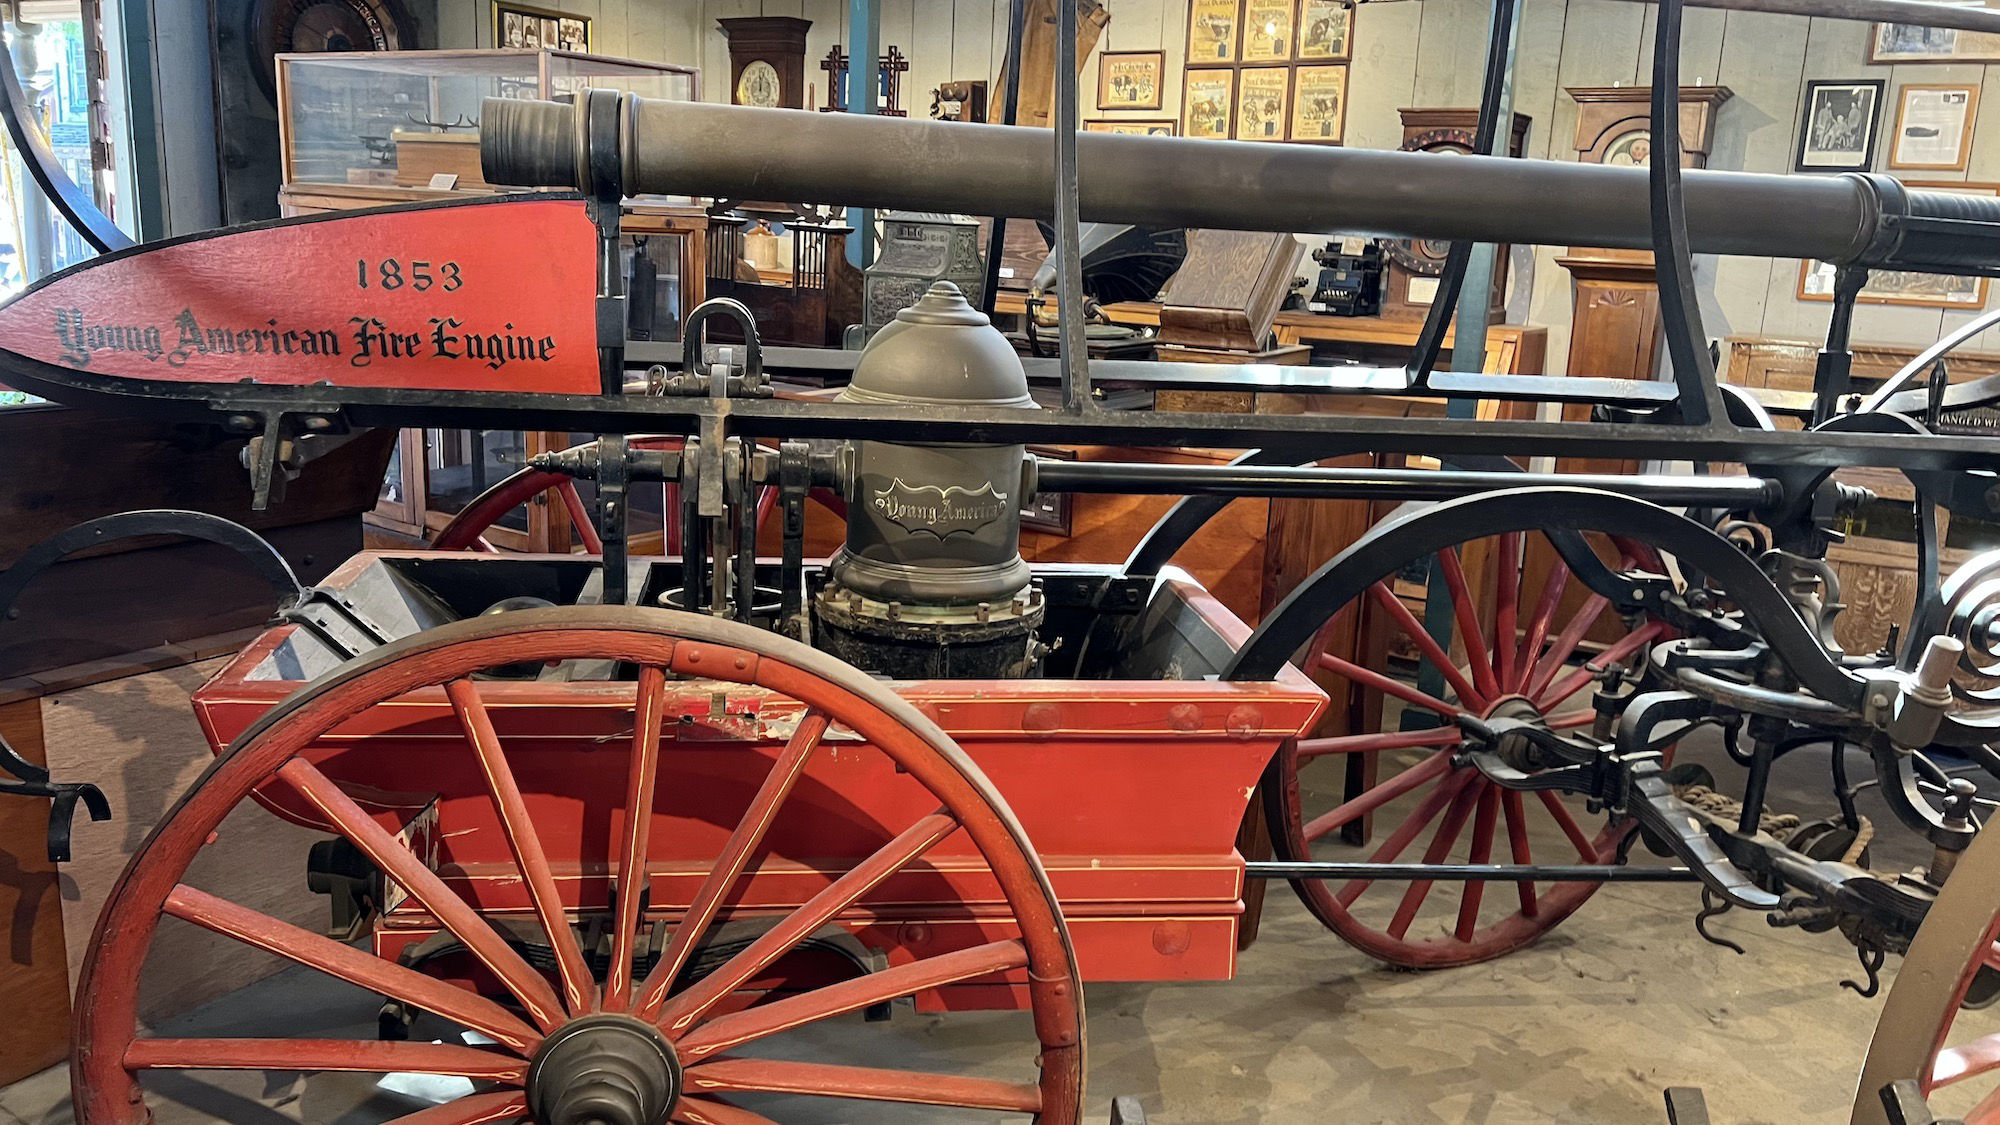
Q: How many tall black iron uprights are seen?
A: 4